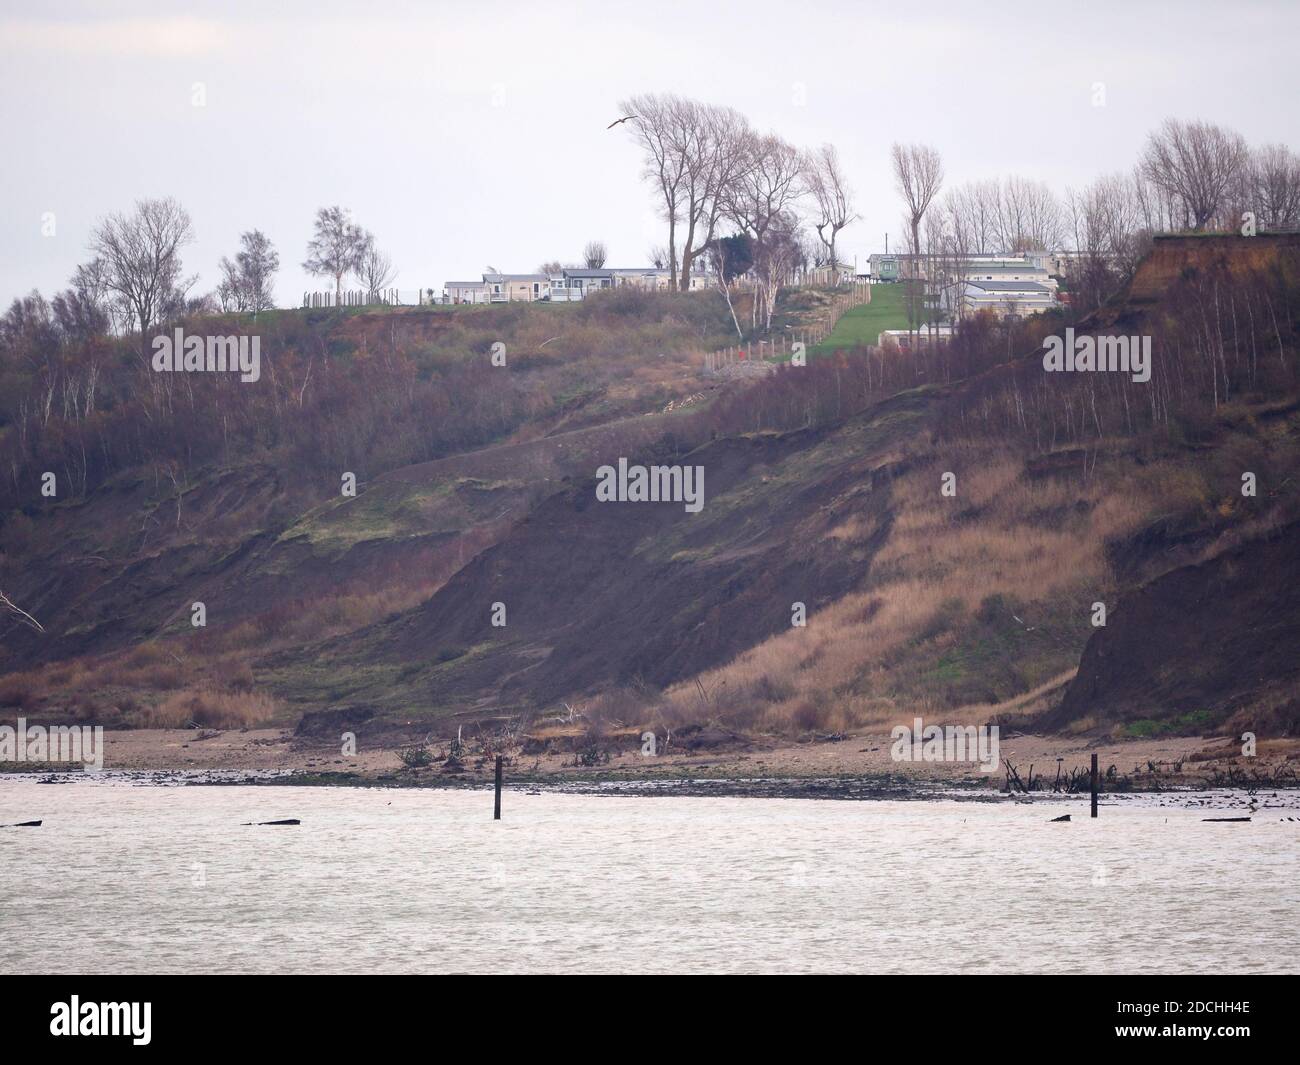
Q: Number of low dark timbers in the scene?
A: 4